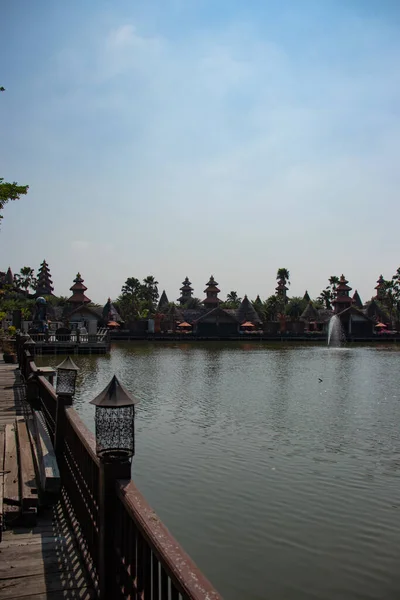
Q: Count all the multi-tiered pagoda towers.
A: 7